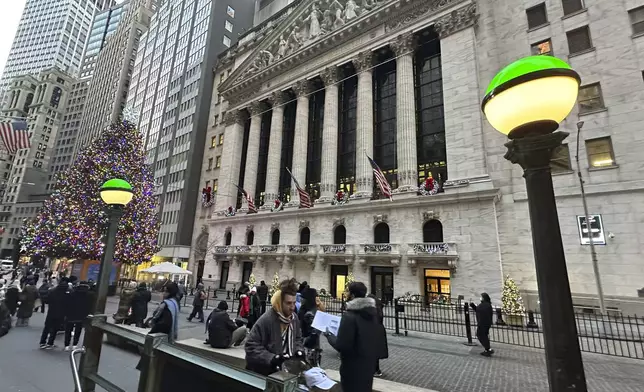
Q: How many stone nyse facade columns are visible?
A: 6